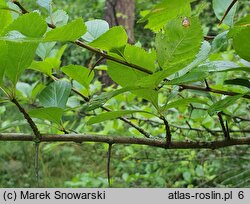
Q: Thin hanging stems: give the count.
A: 2